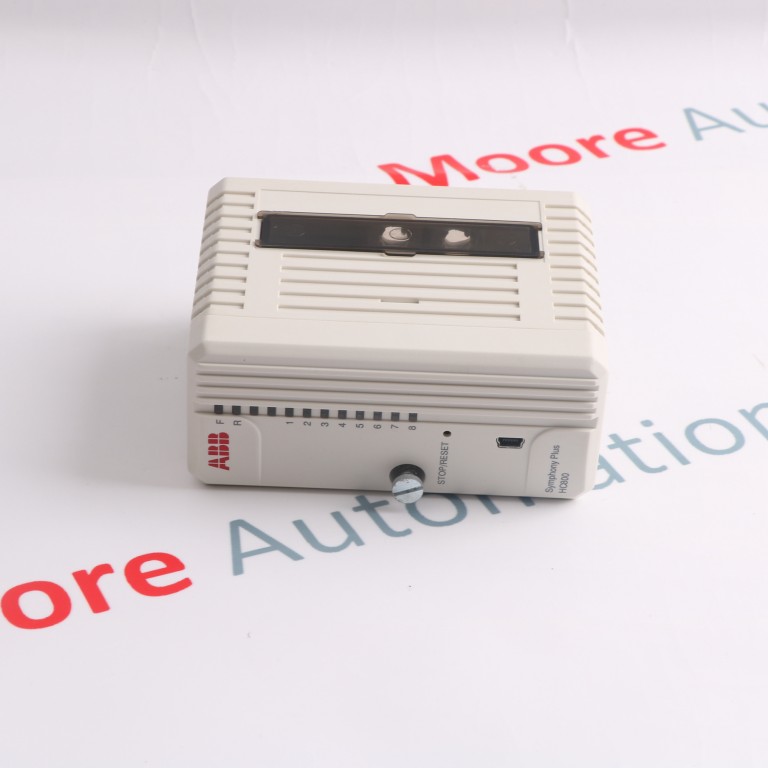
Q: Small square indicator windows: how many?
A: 12